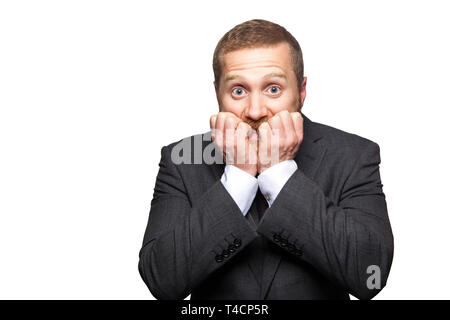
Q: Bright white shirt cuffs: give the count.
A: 2